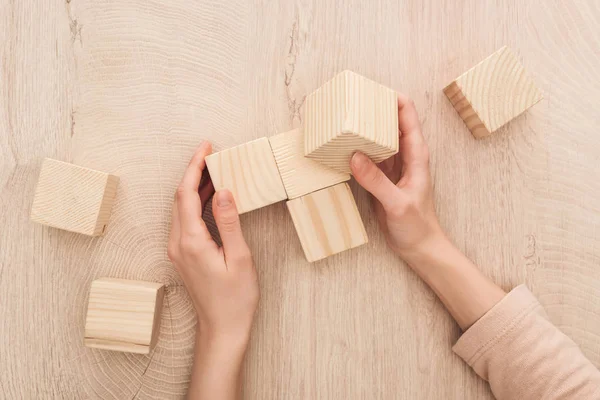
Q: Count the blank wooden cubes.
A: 7